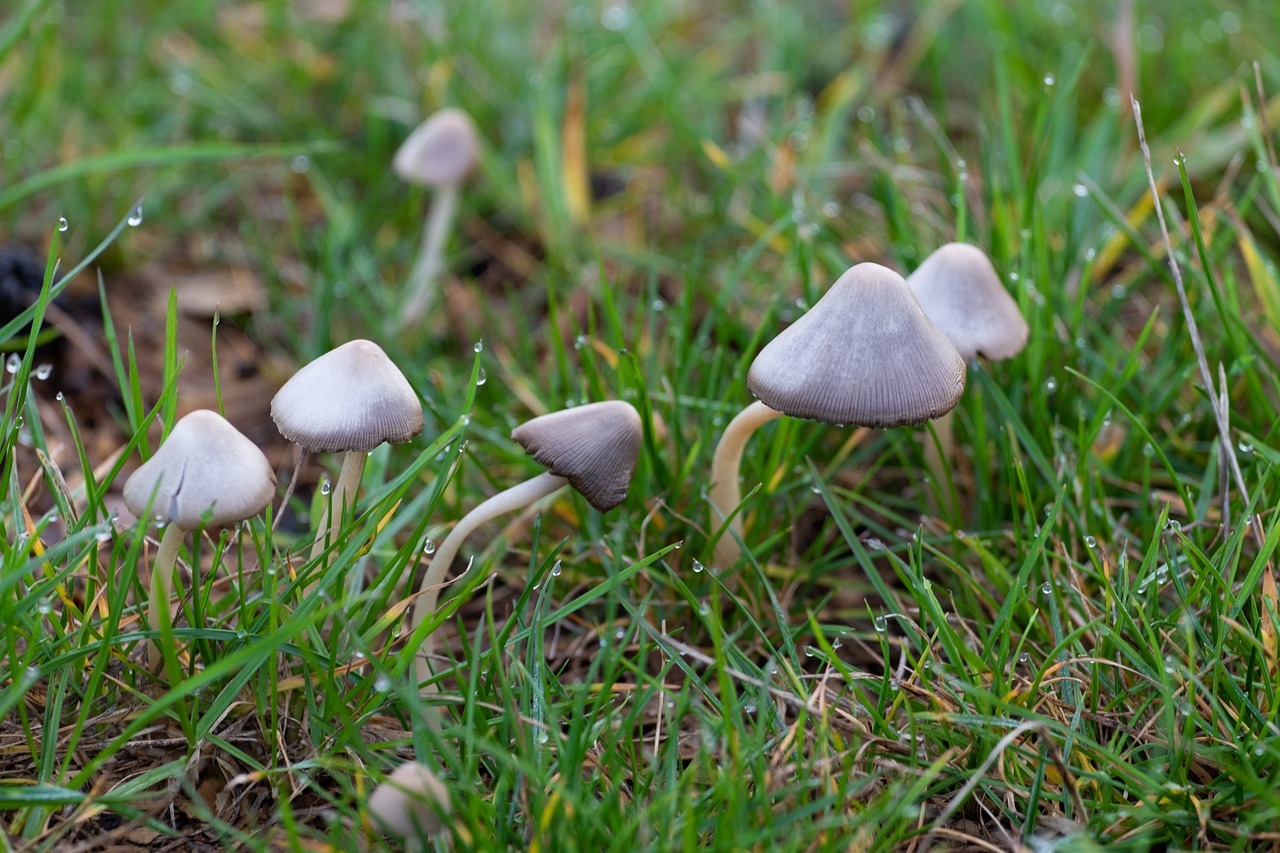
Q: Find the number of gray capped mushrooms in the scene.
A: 7